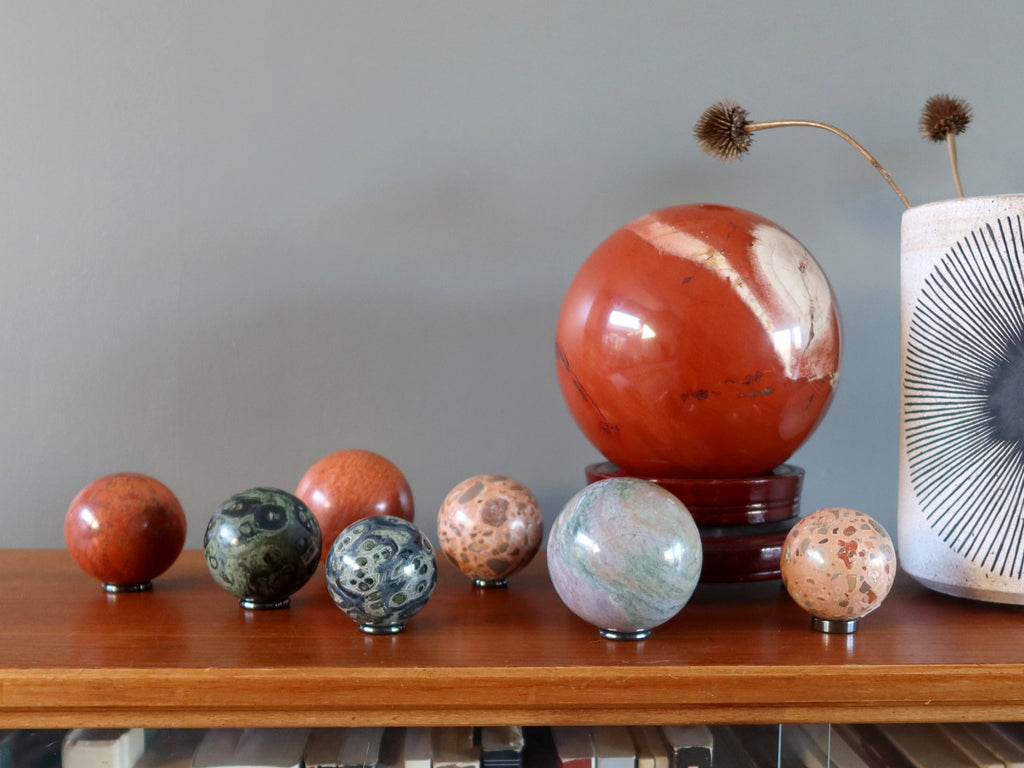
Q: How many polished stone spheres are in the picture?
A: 8